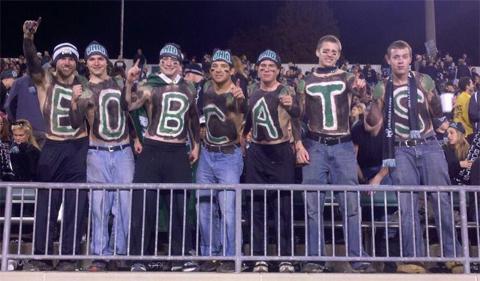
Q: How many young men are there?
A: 7